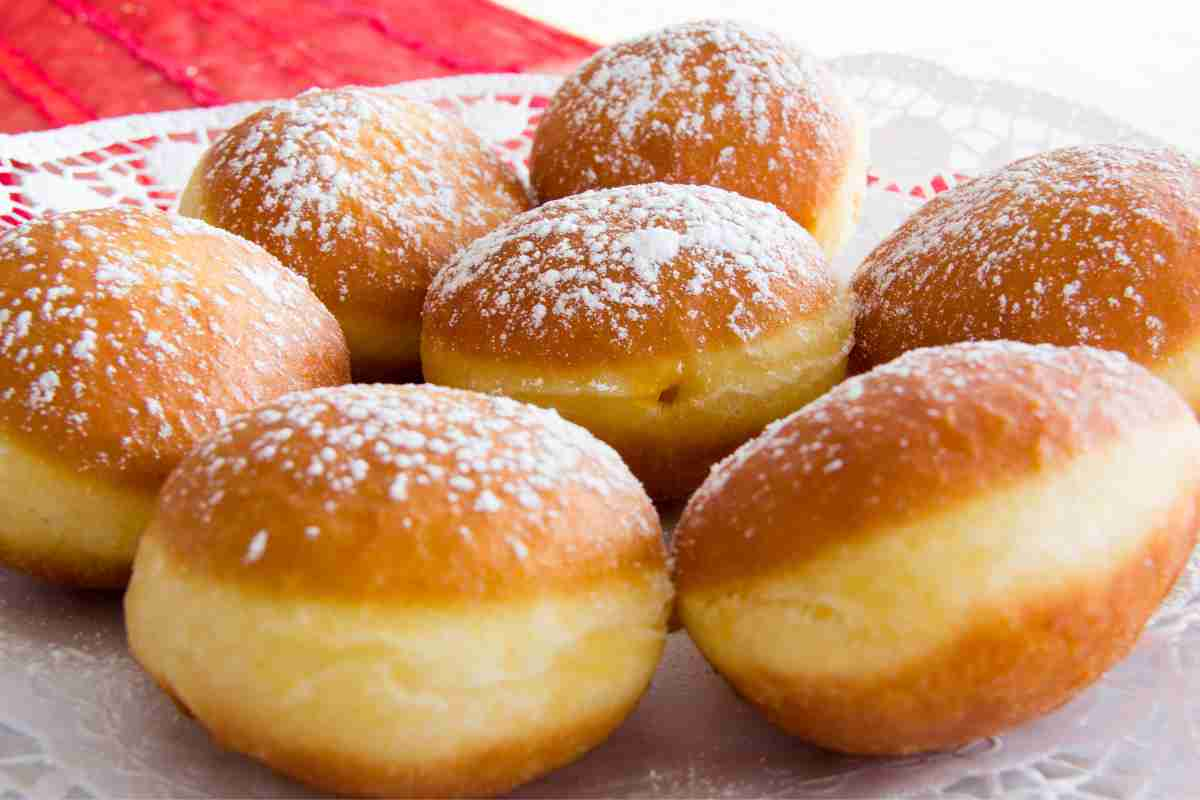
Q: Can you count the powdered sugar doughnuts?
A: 7